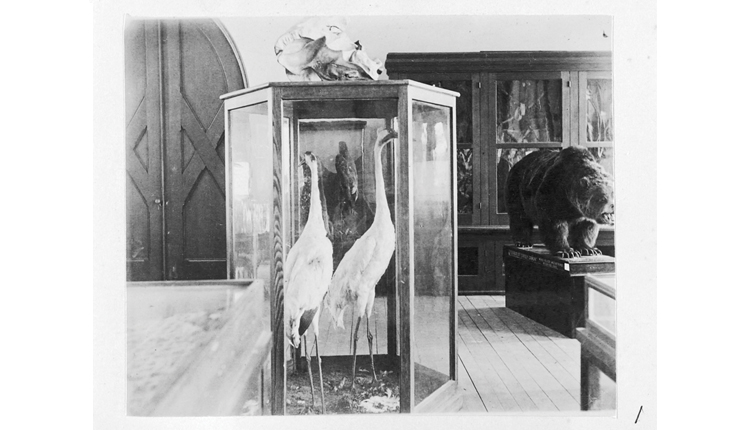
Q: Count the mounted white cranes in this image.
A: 2